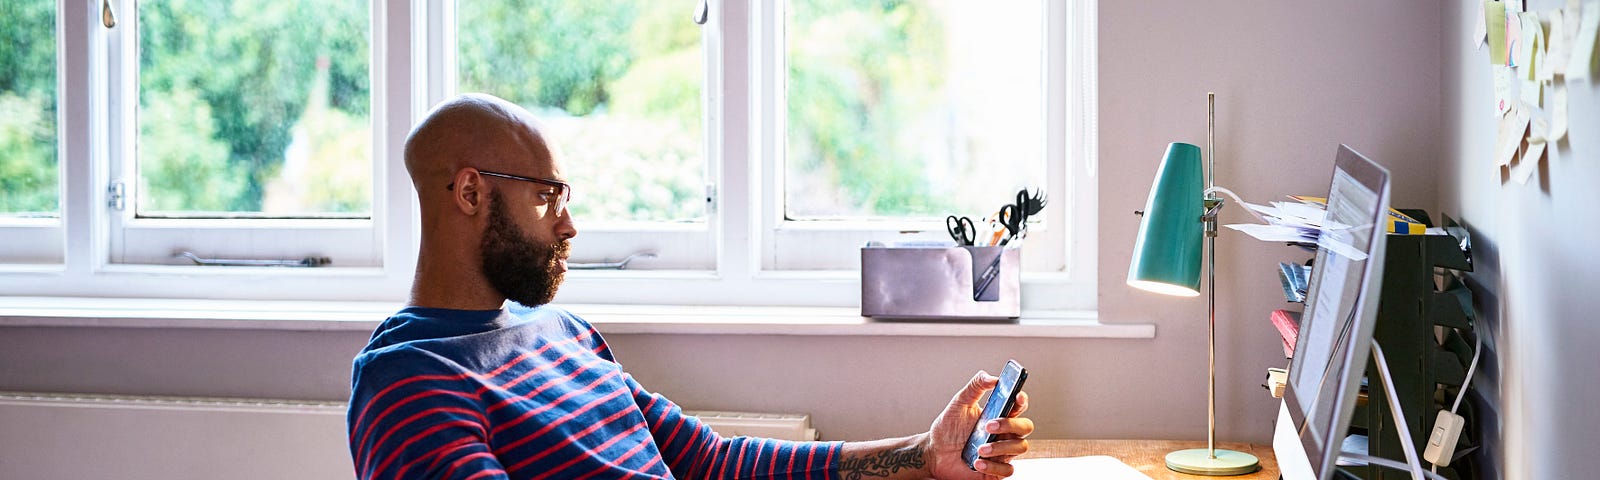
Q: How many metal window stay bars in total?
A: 2